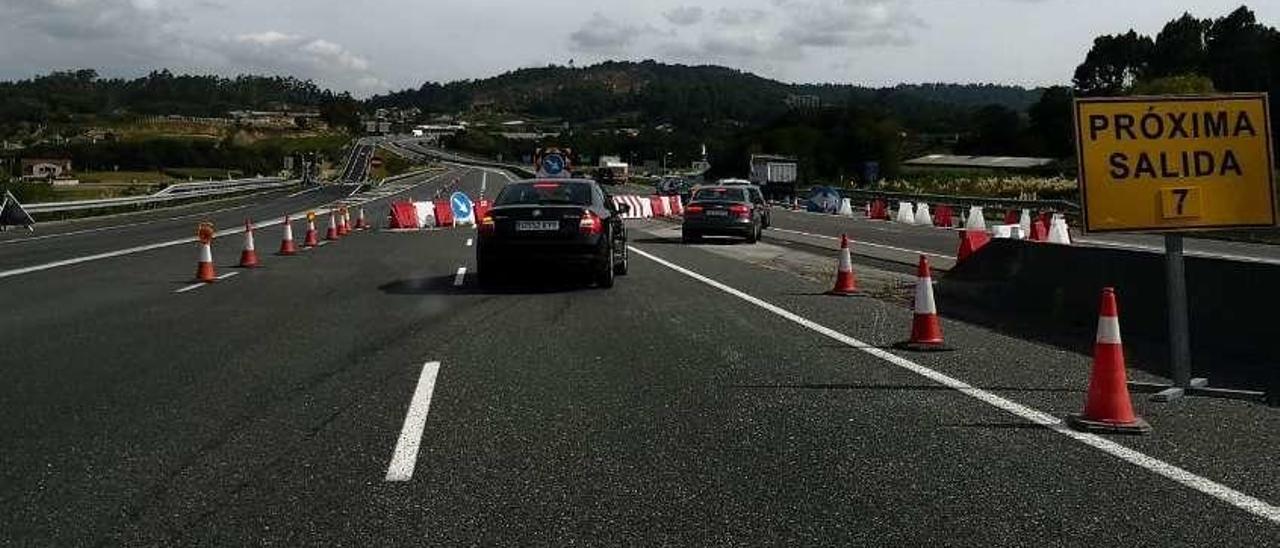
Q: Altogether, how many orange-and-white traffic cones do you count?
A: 11